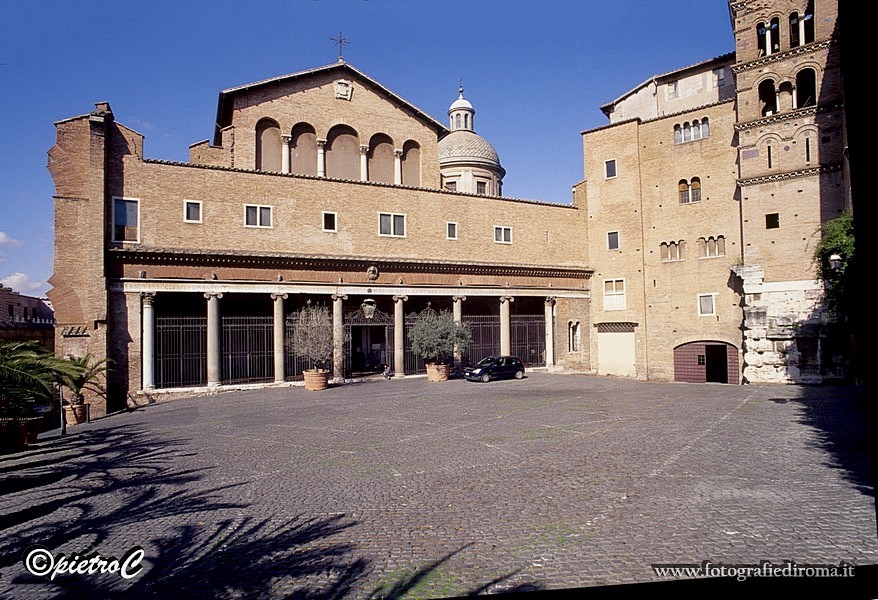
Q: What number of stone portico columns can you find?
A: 8